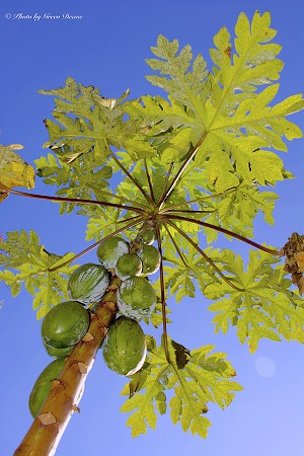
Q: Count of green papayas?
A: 9